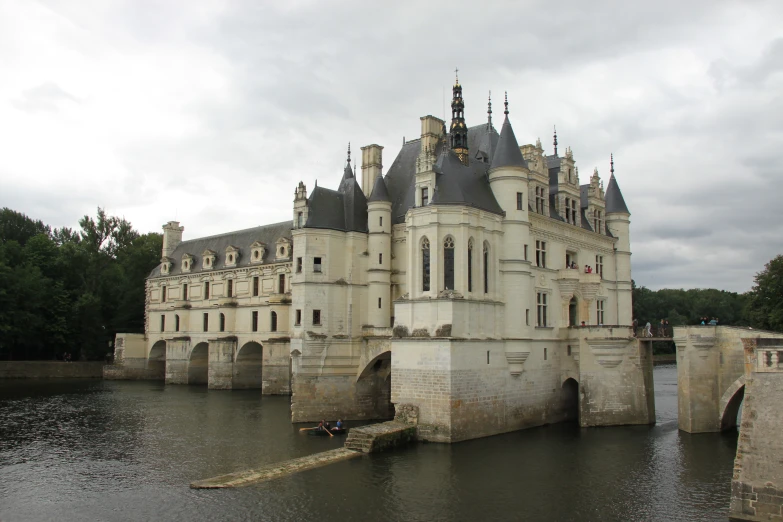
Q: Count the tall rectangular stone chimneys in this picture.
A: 3